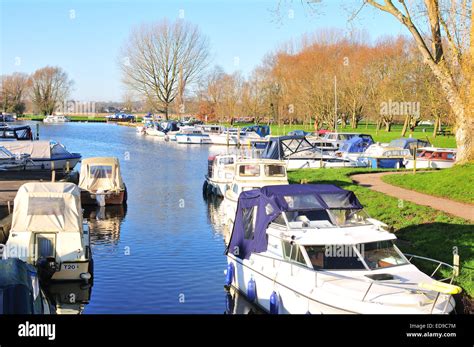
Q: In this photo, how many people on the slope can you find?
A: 0